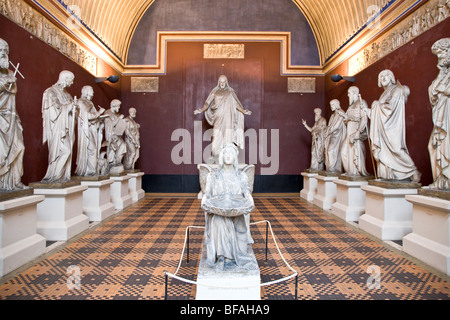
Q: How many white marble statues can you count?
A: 12